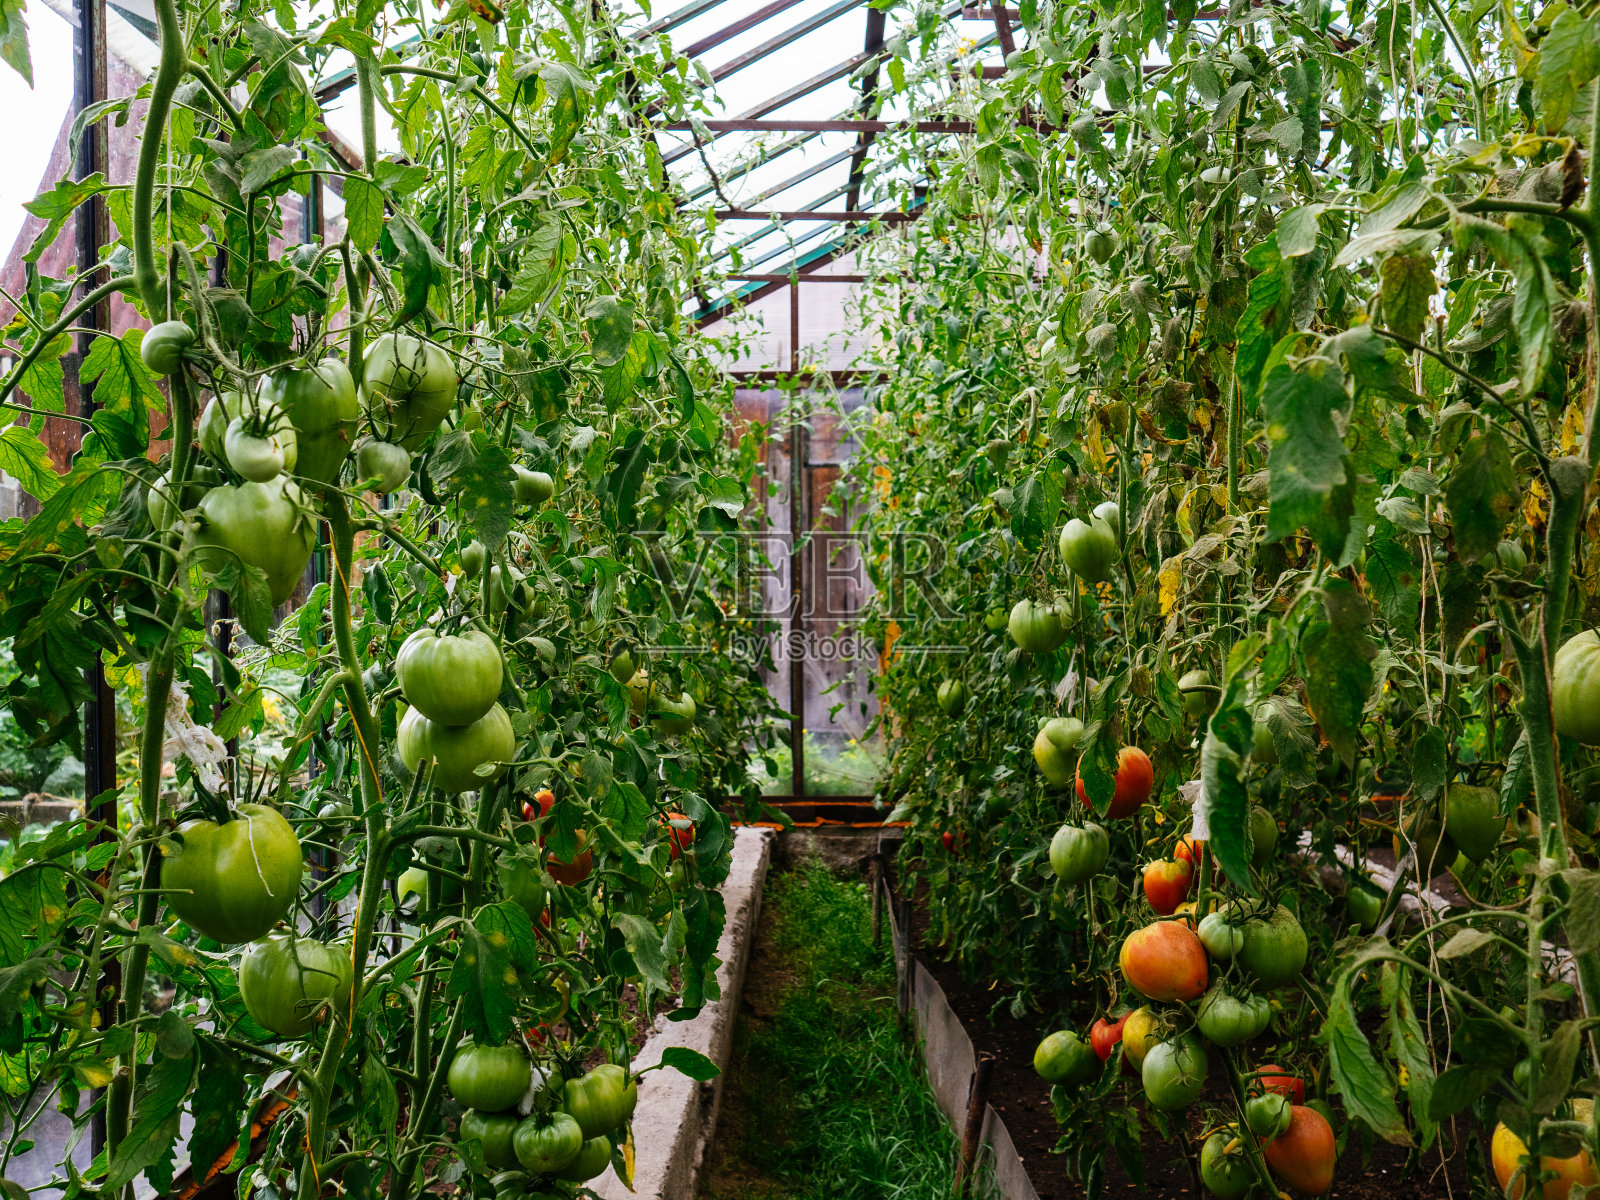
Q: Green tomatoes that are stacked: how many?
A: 2